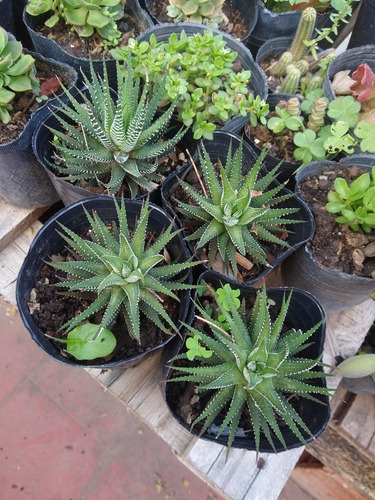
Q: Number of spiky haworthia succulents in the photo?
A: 4